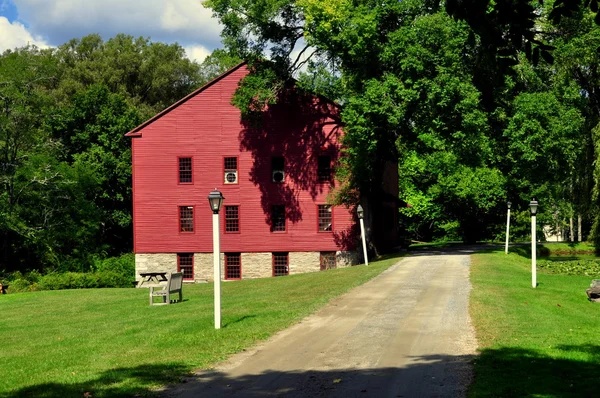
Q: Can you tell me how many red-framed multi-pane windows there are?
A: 12